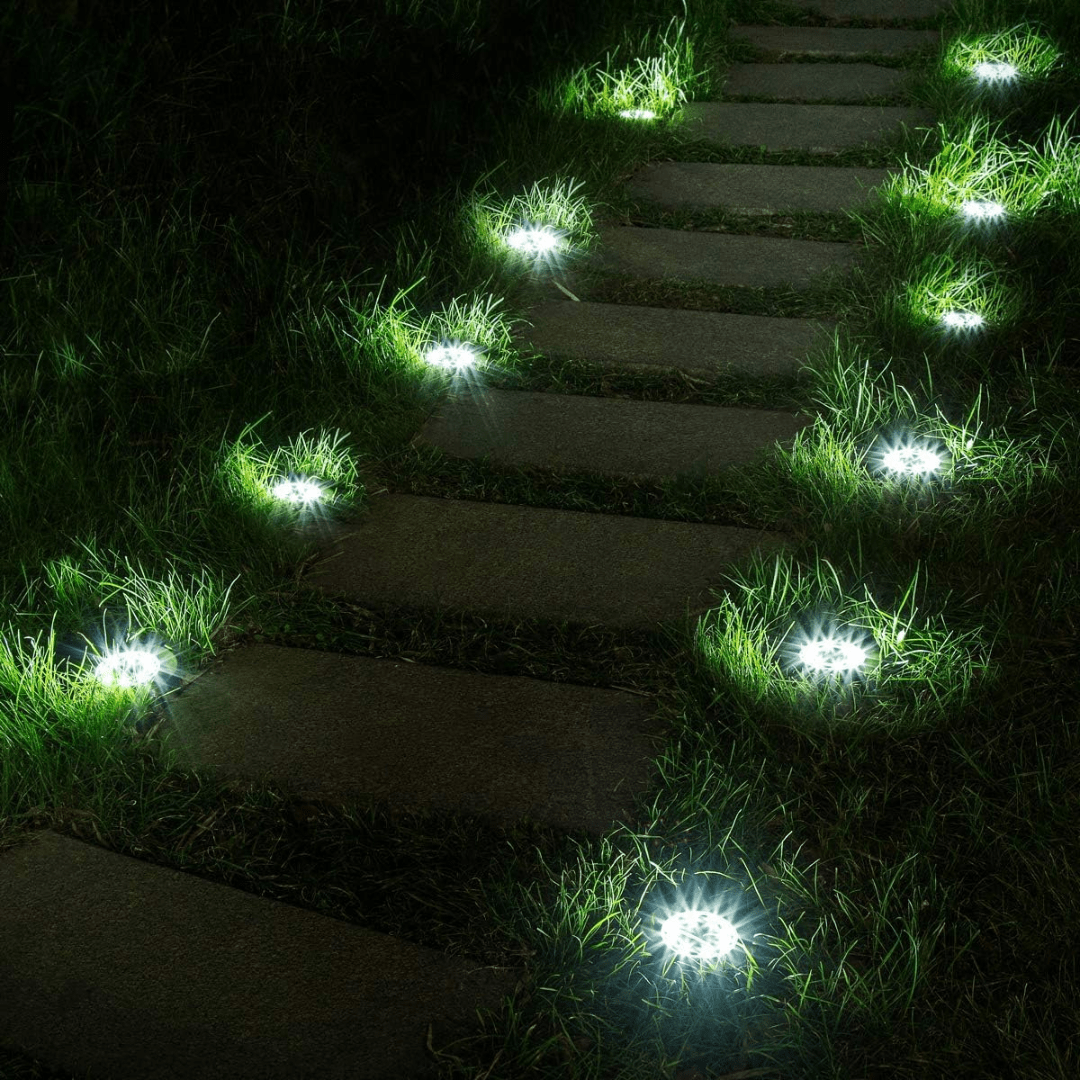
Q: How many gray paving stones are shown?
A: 11